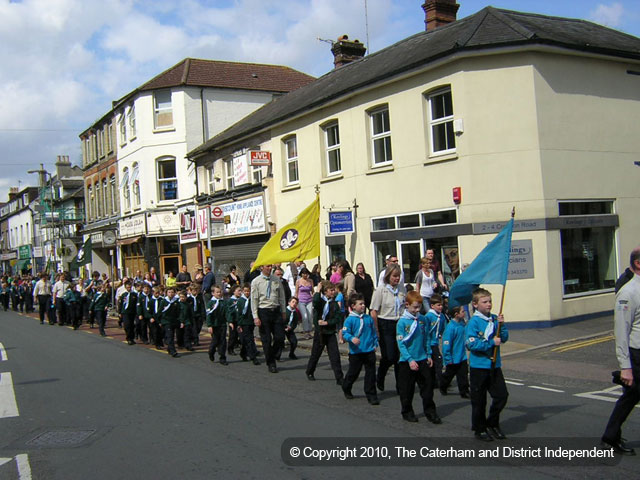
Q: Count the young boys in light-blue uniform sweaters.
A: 5